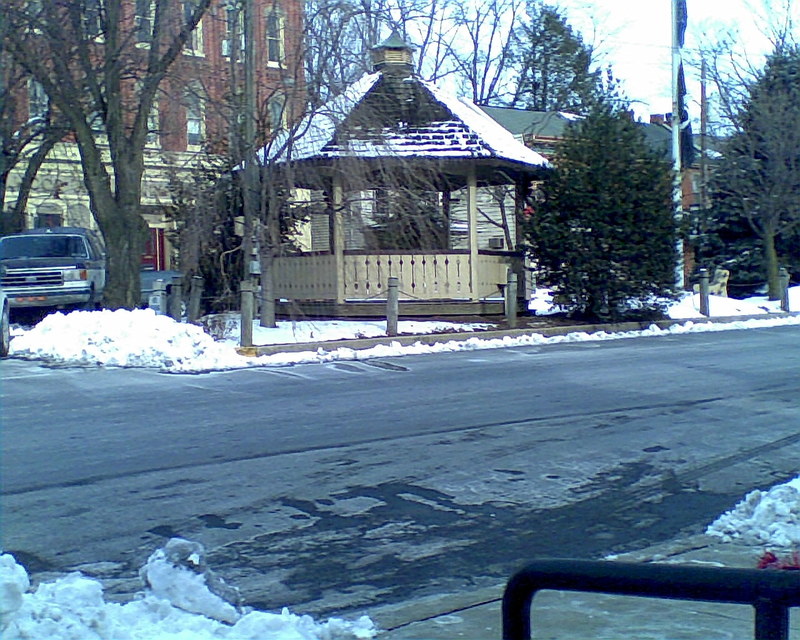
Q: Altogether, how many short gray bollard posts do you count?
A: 8